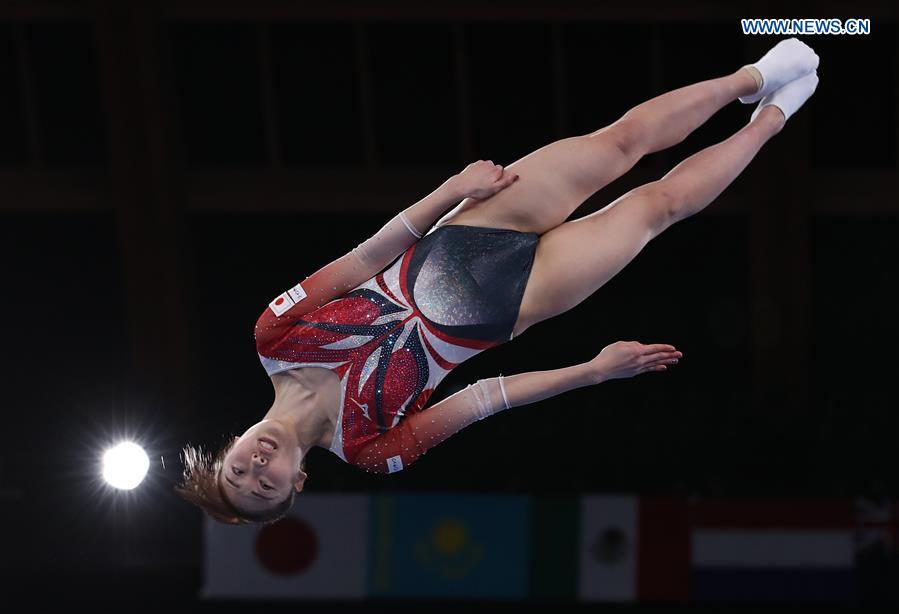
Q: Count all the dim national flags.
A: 5